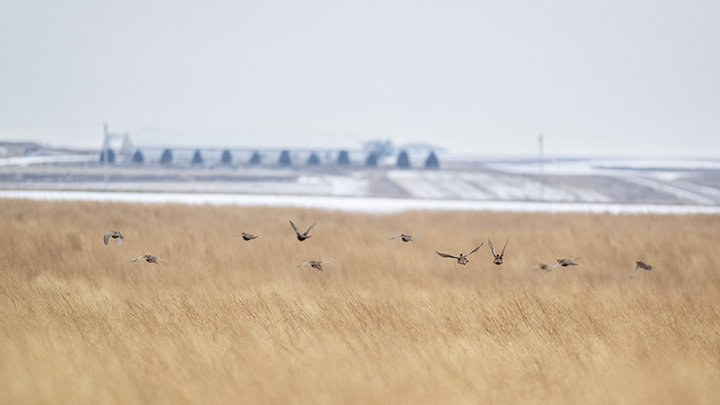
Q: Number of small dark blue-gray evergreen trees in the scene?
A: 12